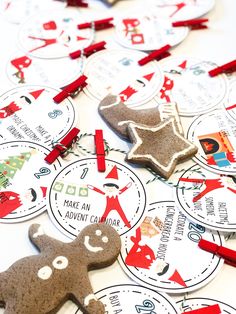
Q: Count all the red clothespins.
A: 11